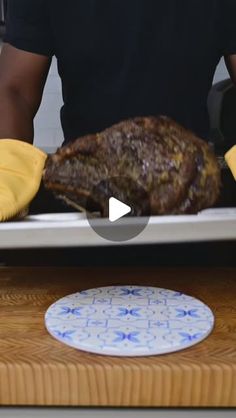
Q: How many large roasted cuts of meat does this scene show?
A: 1